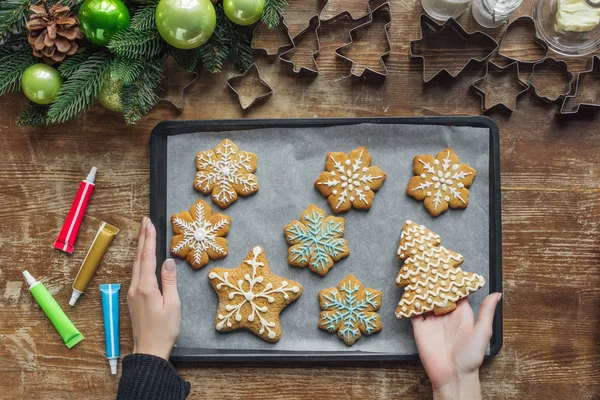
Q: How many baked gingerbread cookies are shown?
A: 8